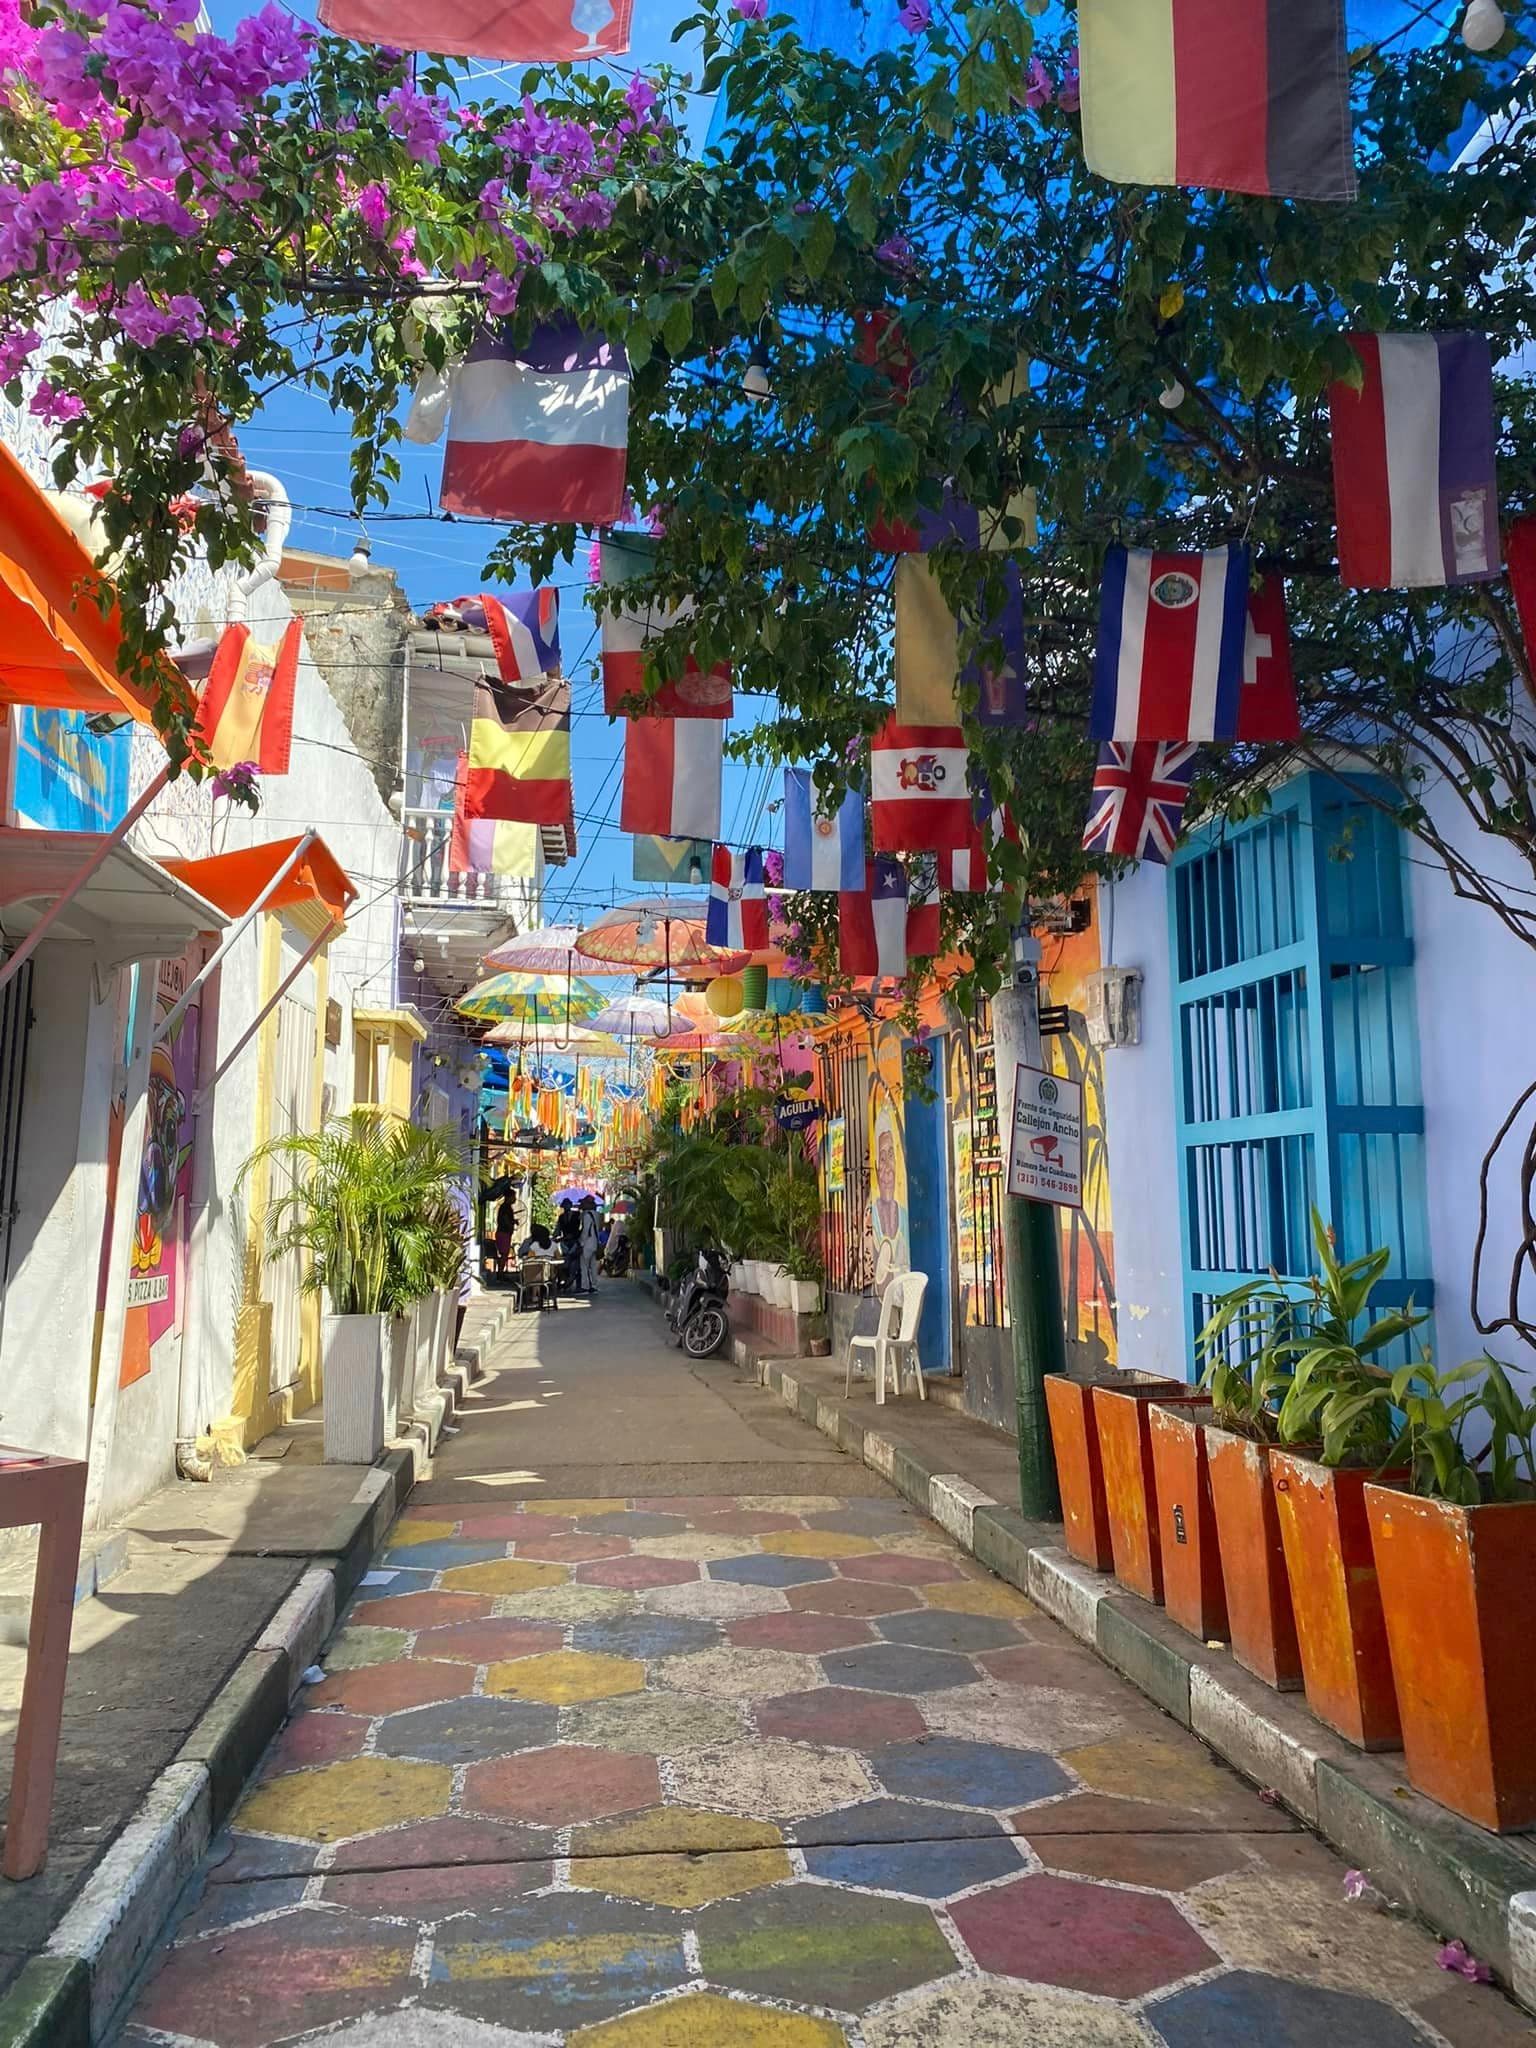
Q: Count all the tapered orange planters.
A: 6